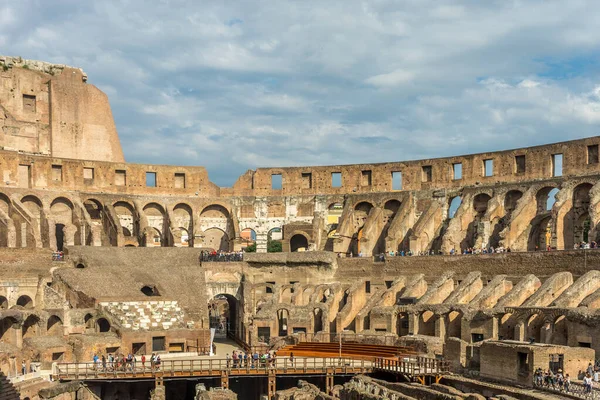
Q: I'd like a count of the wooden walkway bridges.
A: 1